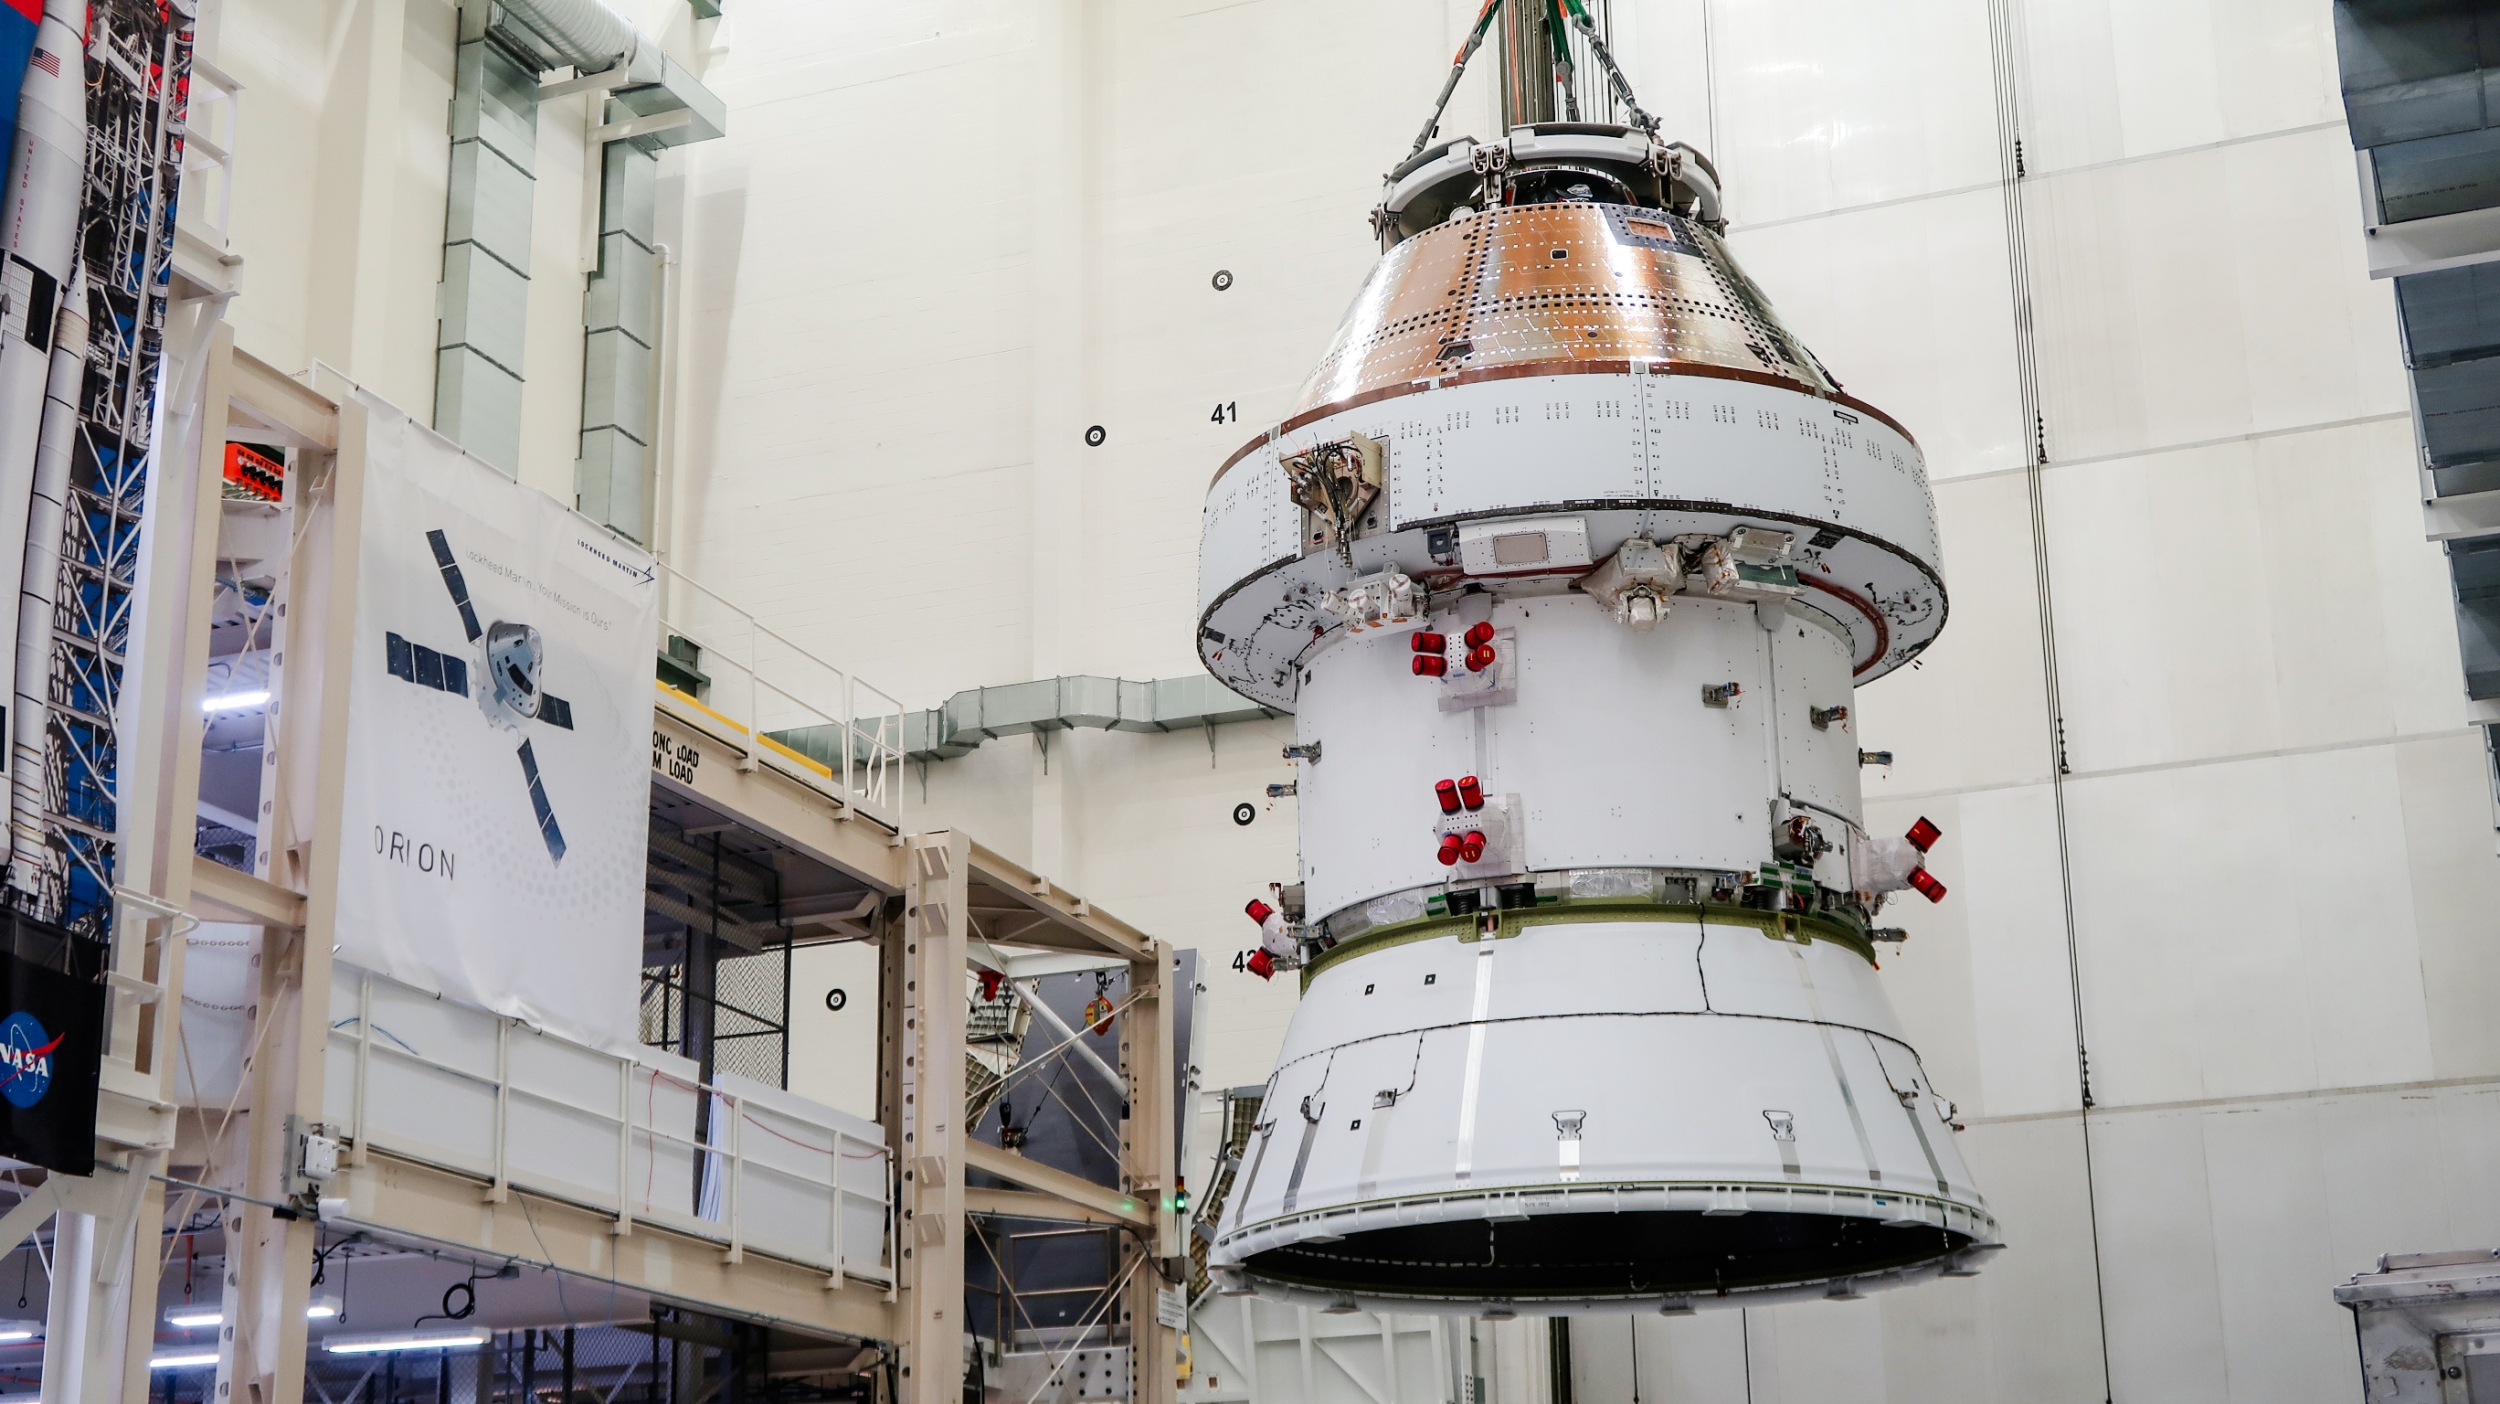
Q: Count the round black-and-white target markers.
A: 4